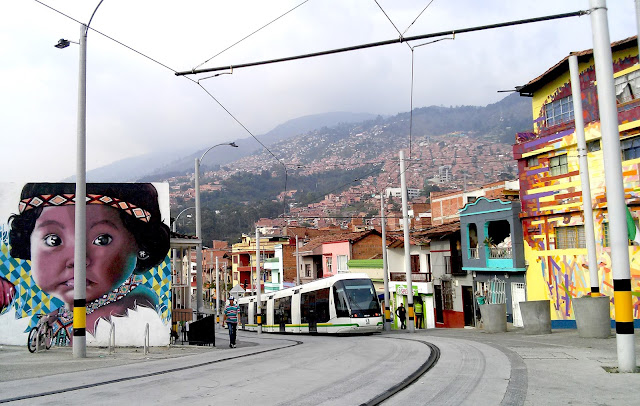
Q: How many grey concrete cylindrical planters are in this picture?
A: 3